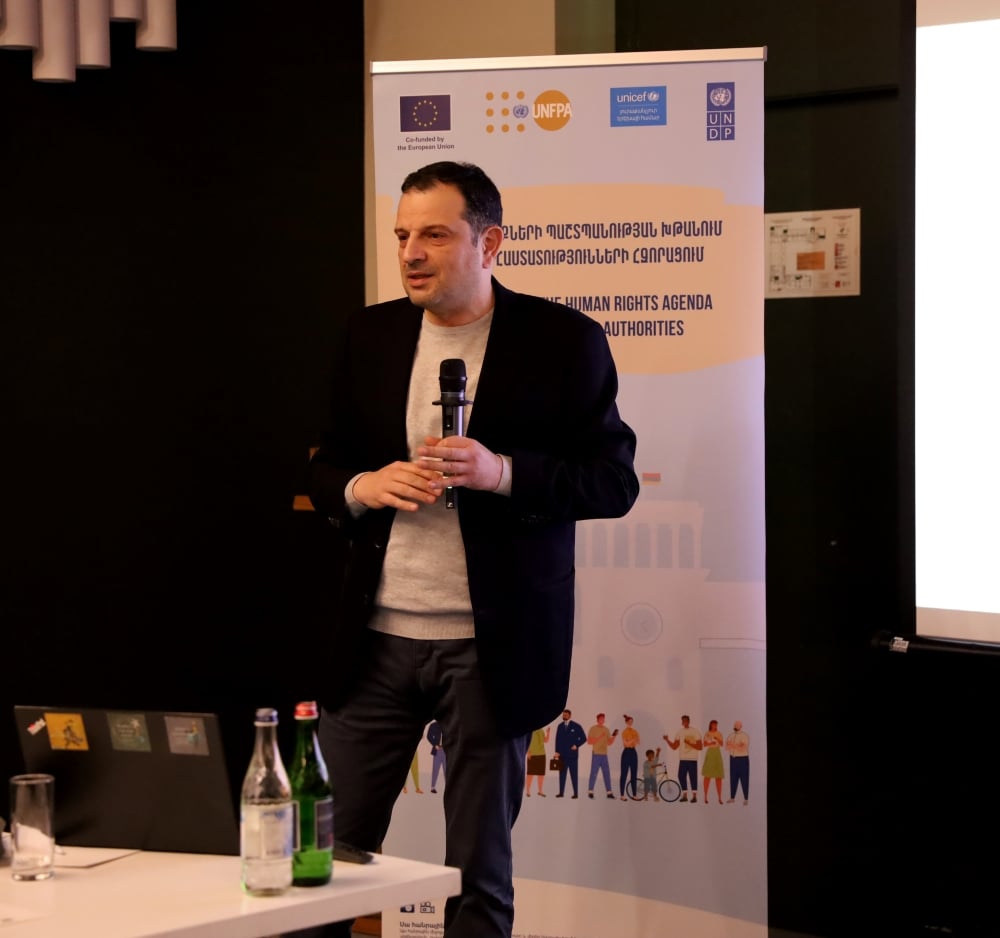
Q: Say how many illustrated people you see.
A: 10